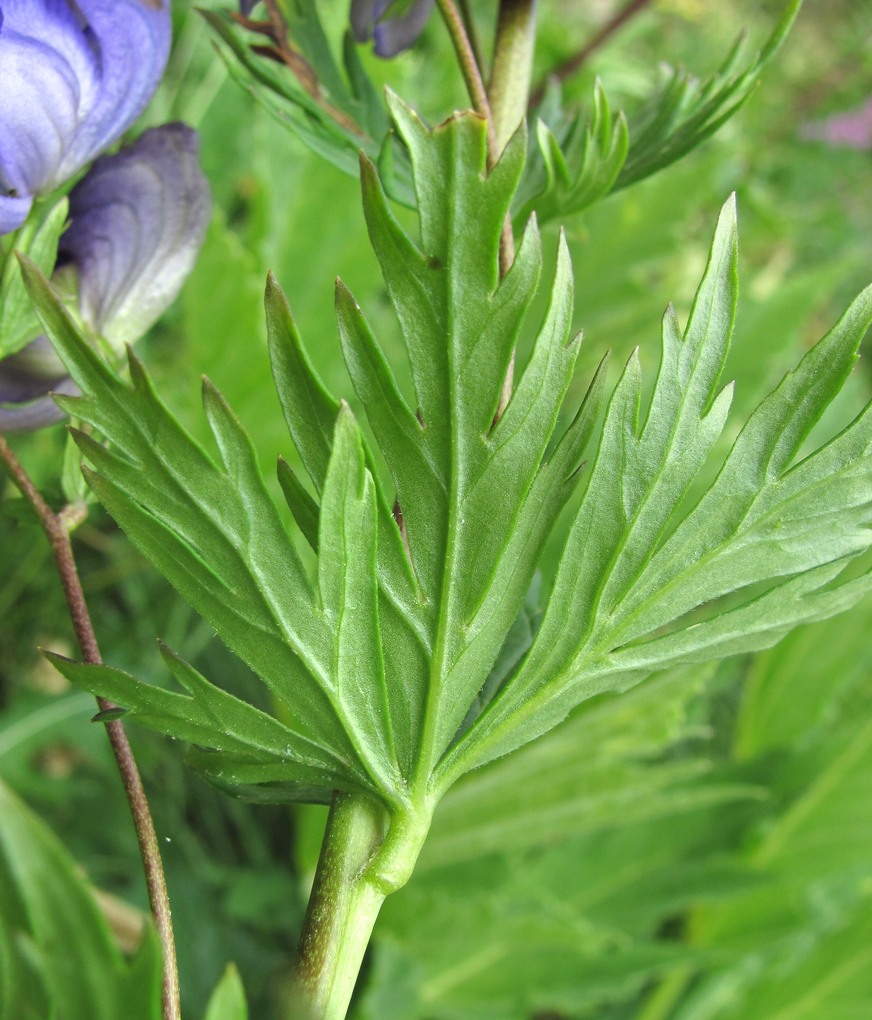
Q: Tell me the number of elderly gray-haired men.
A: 0